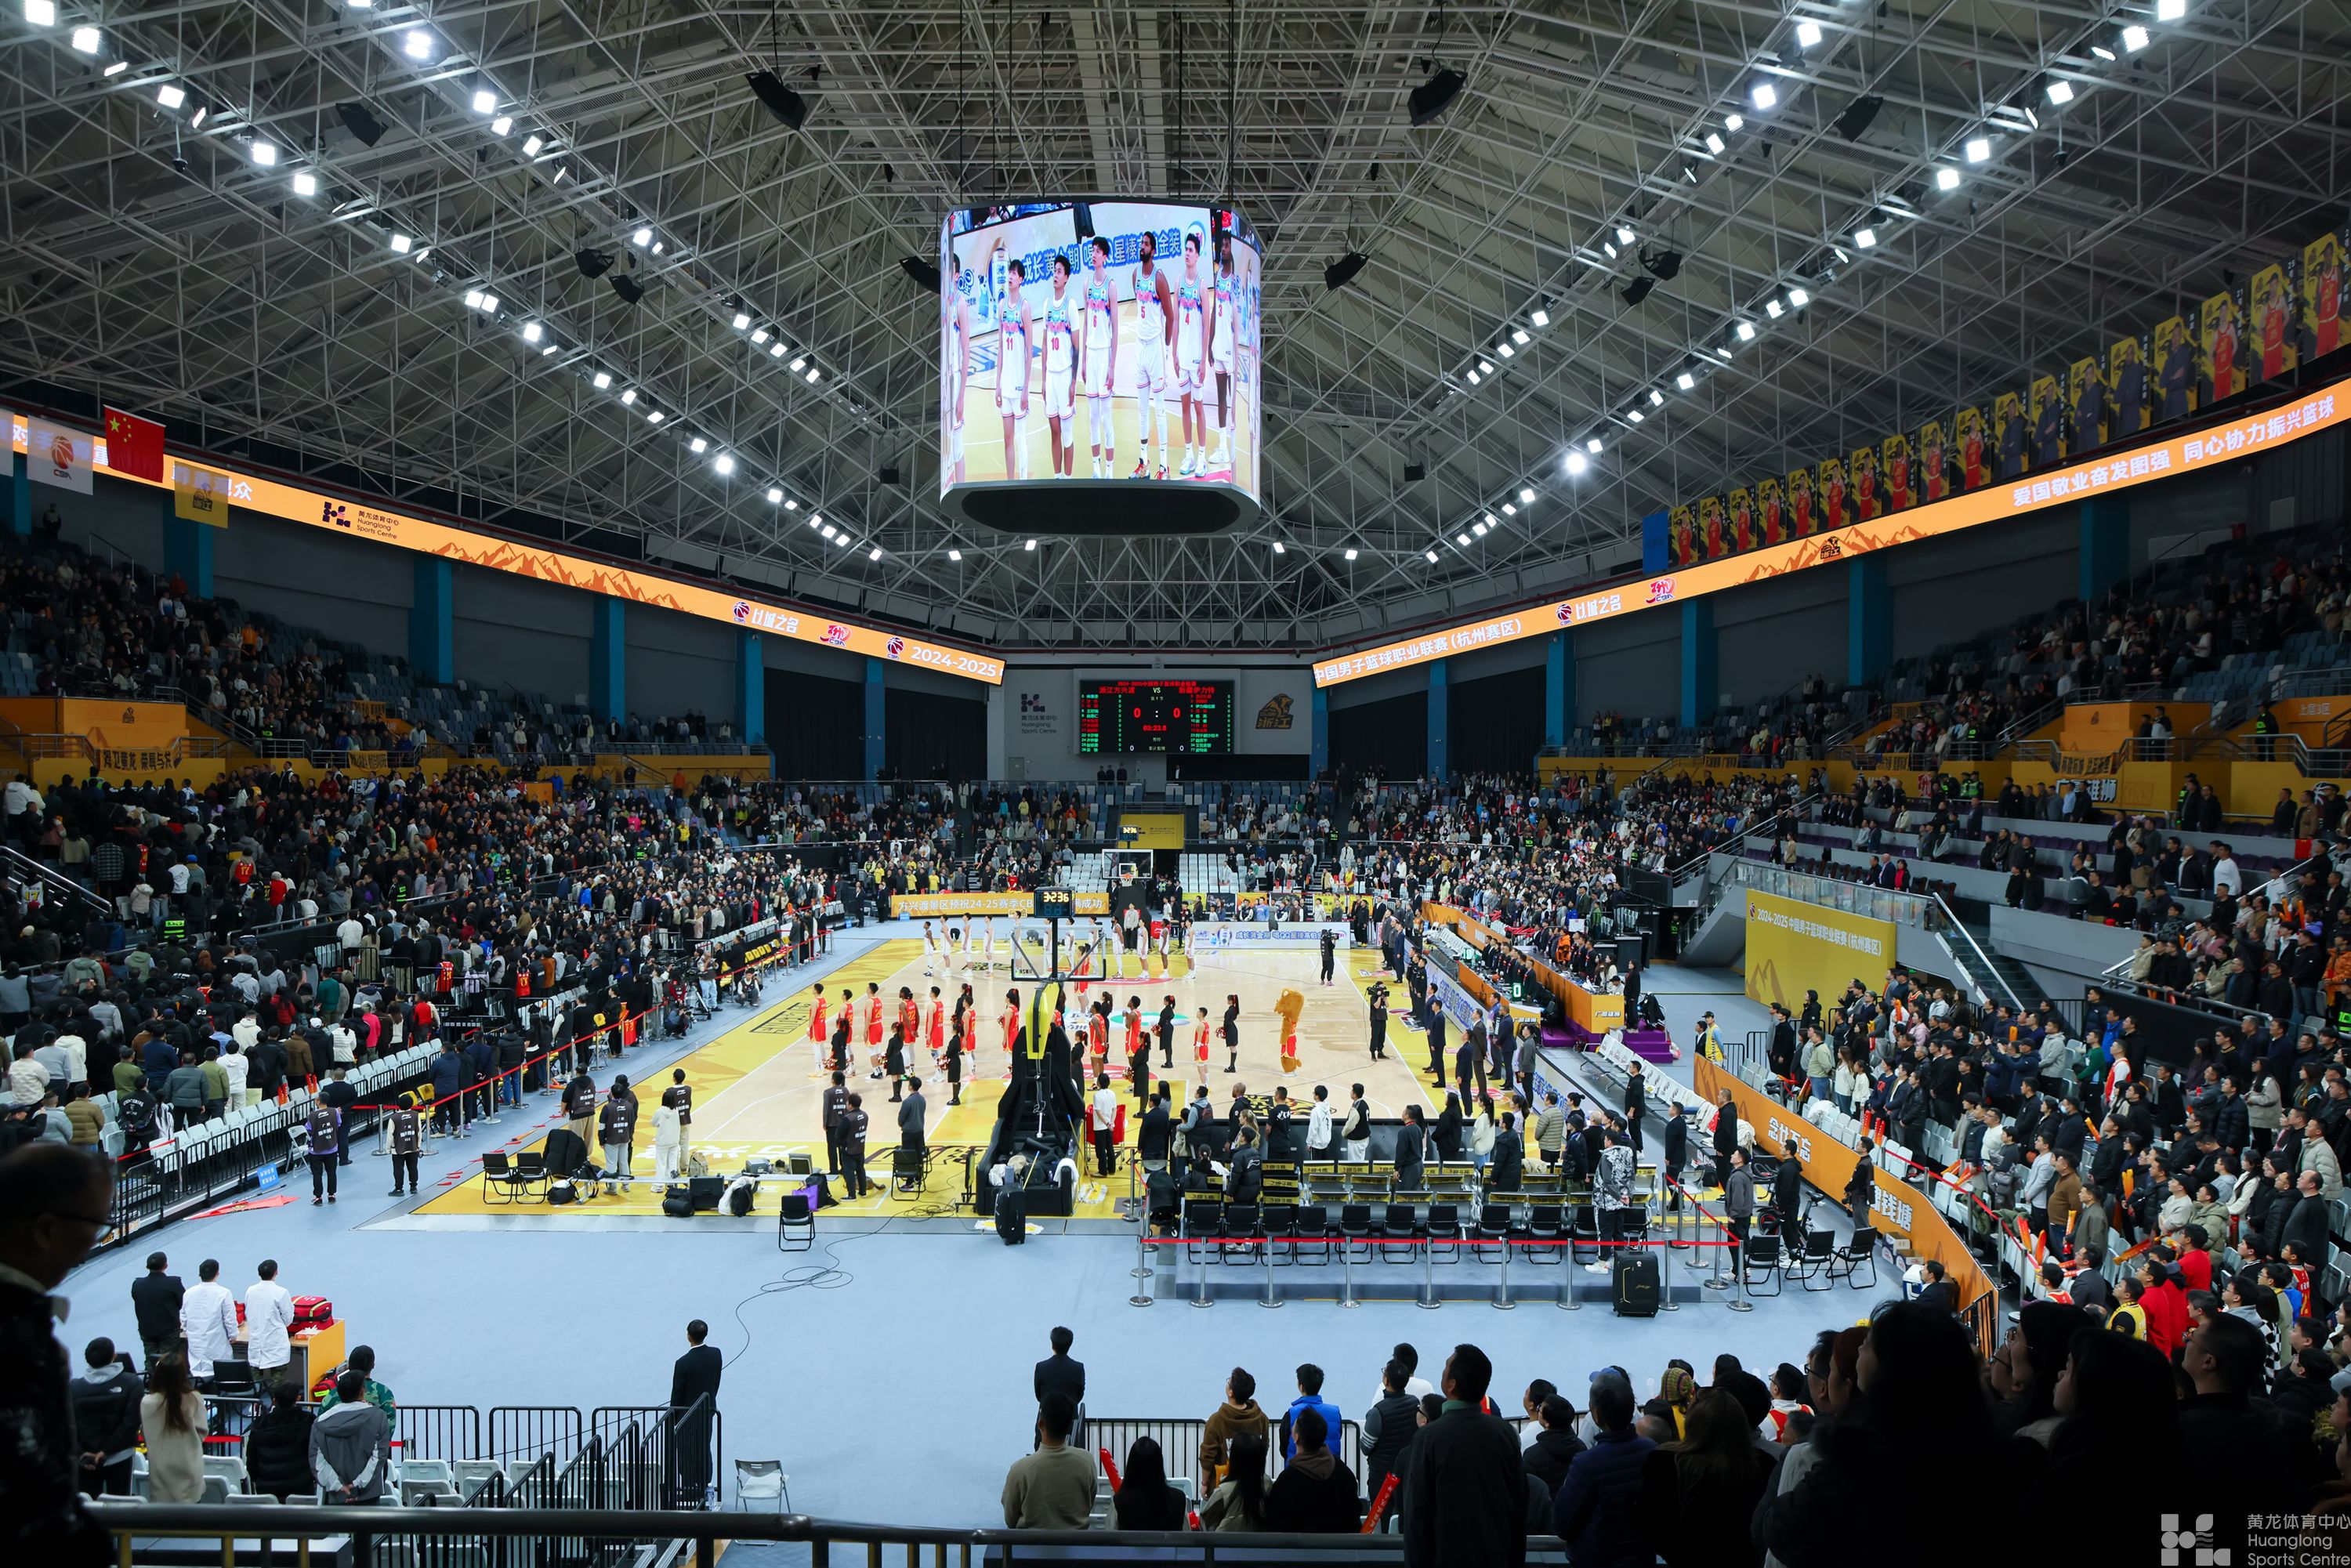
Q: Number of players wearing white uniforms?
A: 12